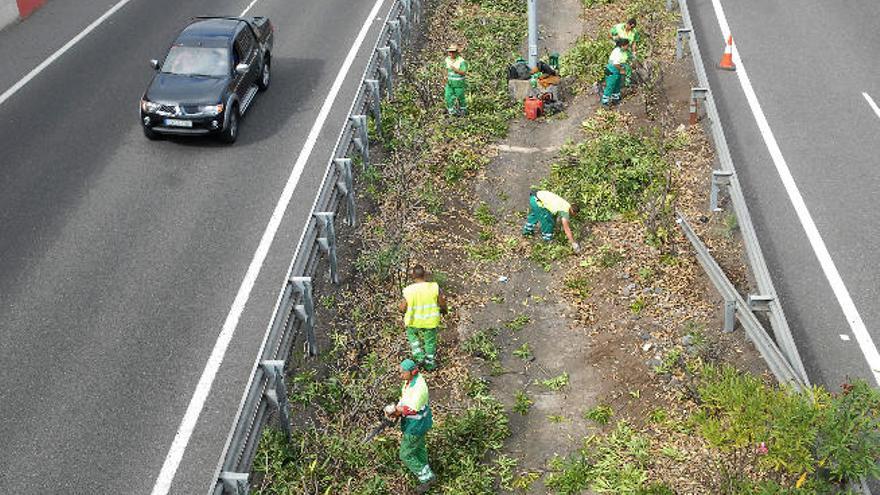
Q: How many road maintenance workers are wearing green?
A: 6